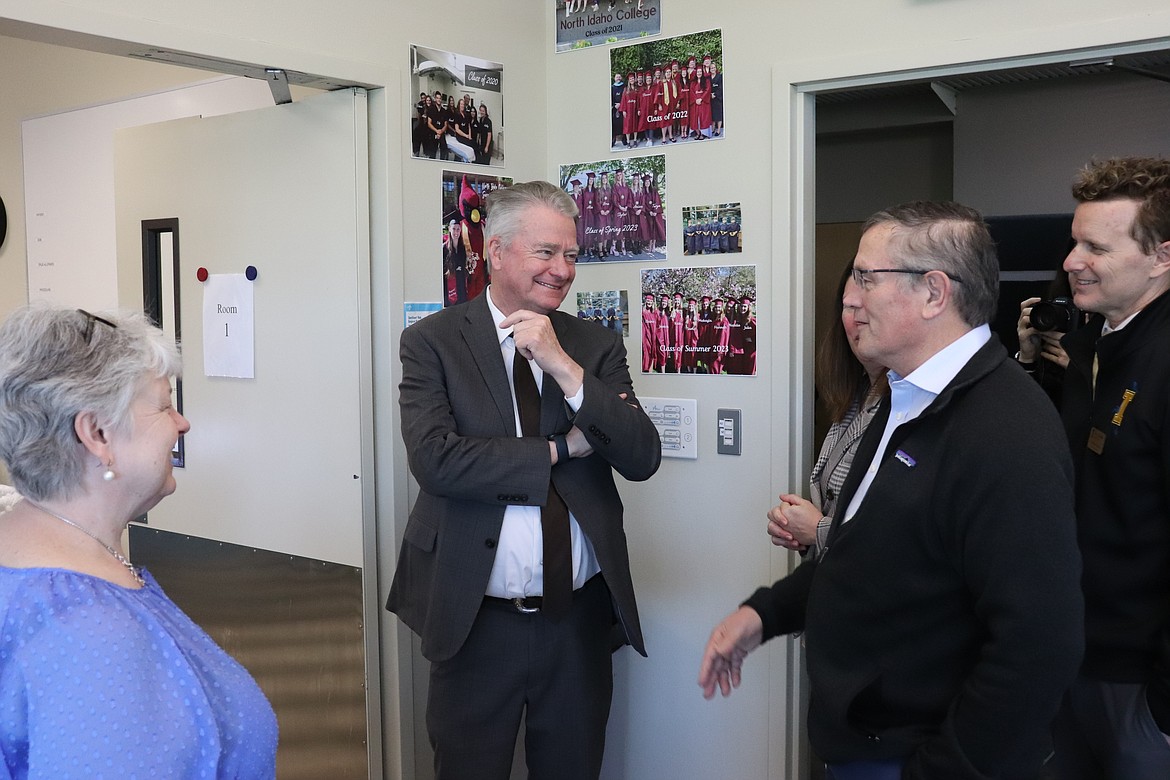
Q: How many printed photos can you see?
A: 8